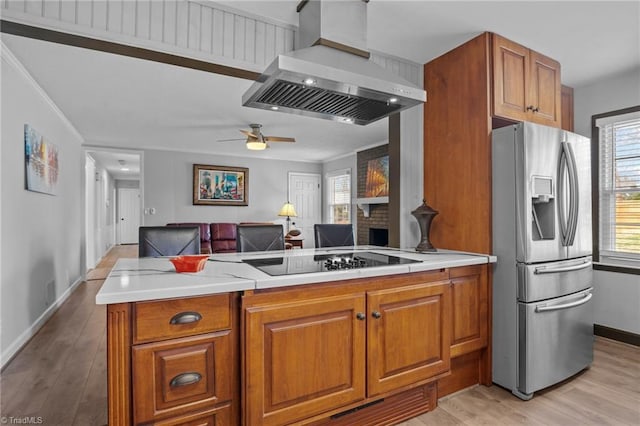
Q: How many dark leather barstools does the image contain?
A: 3